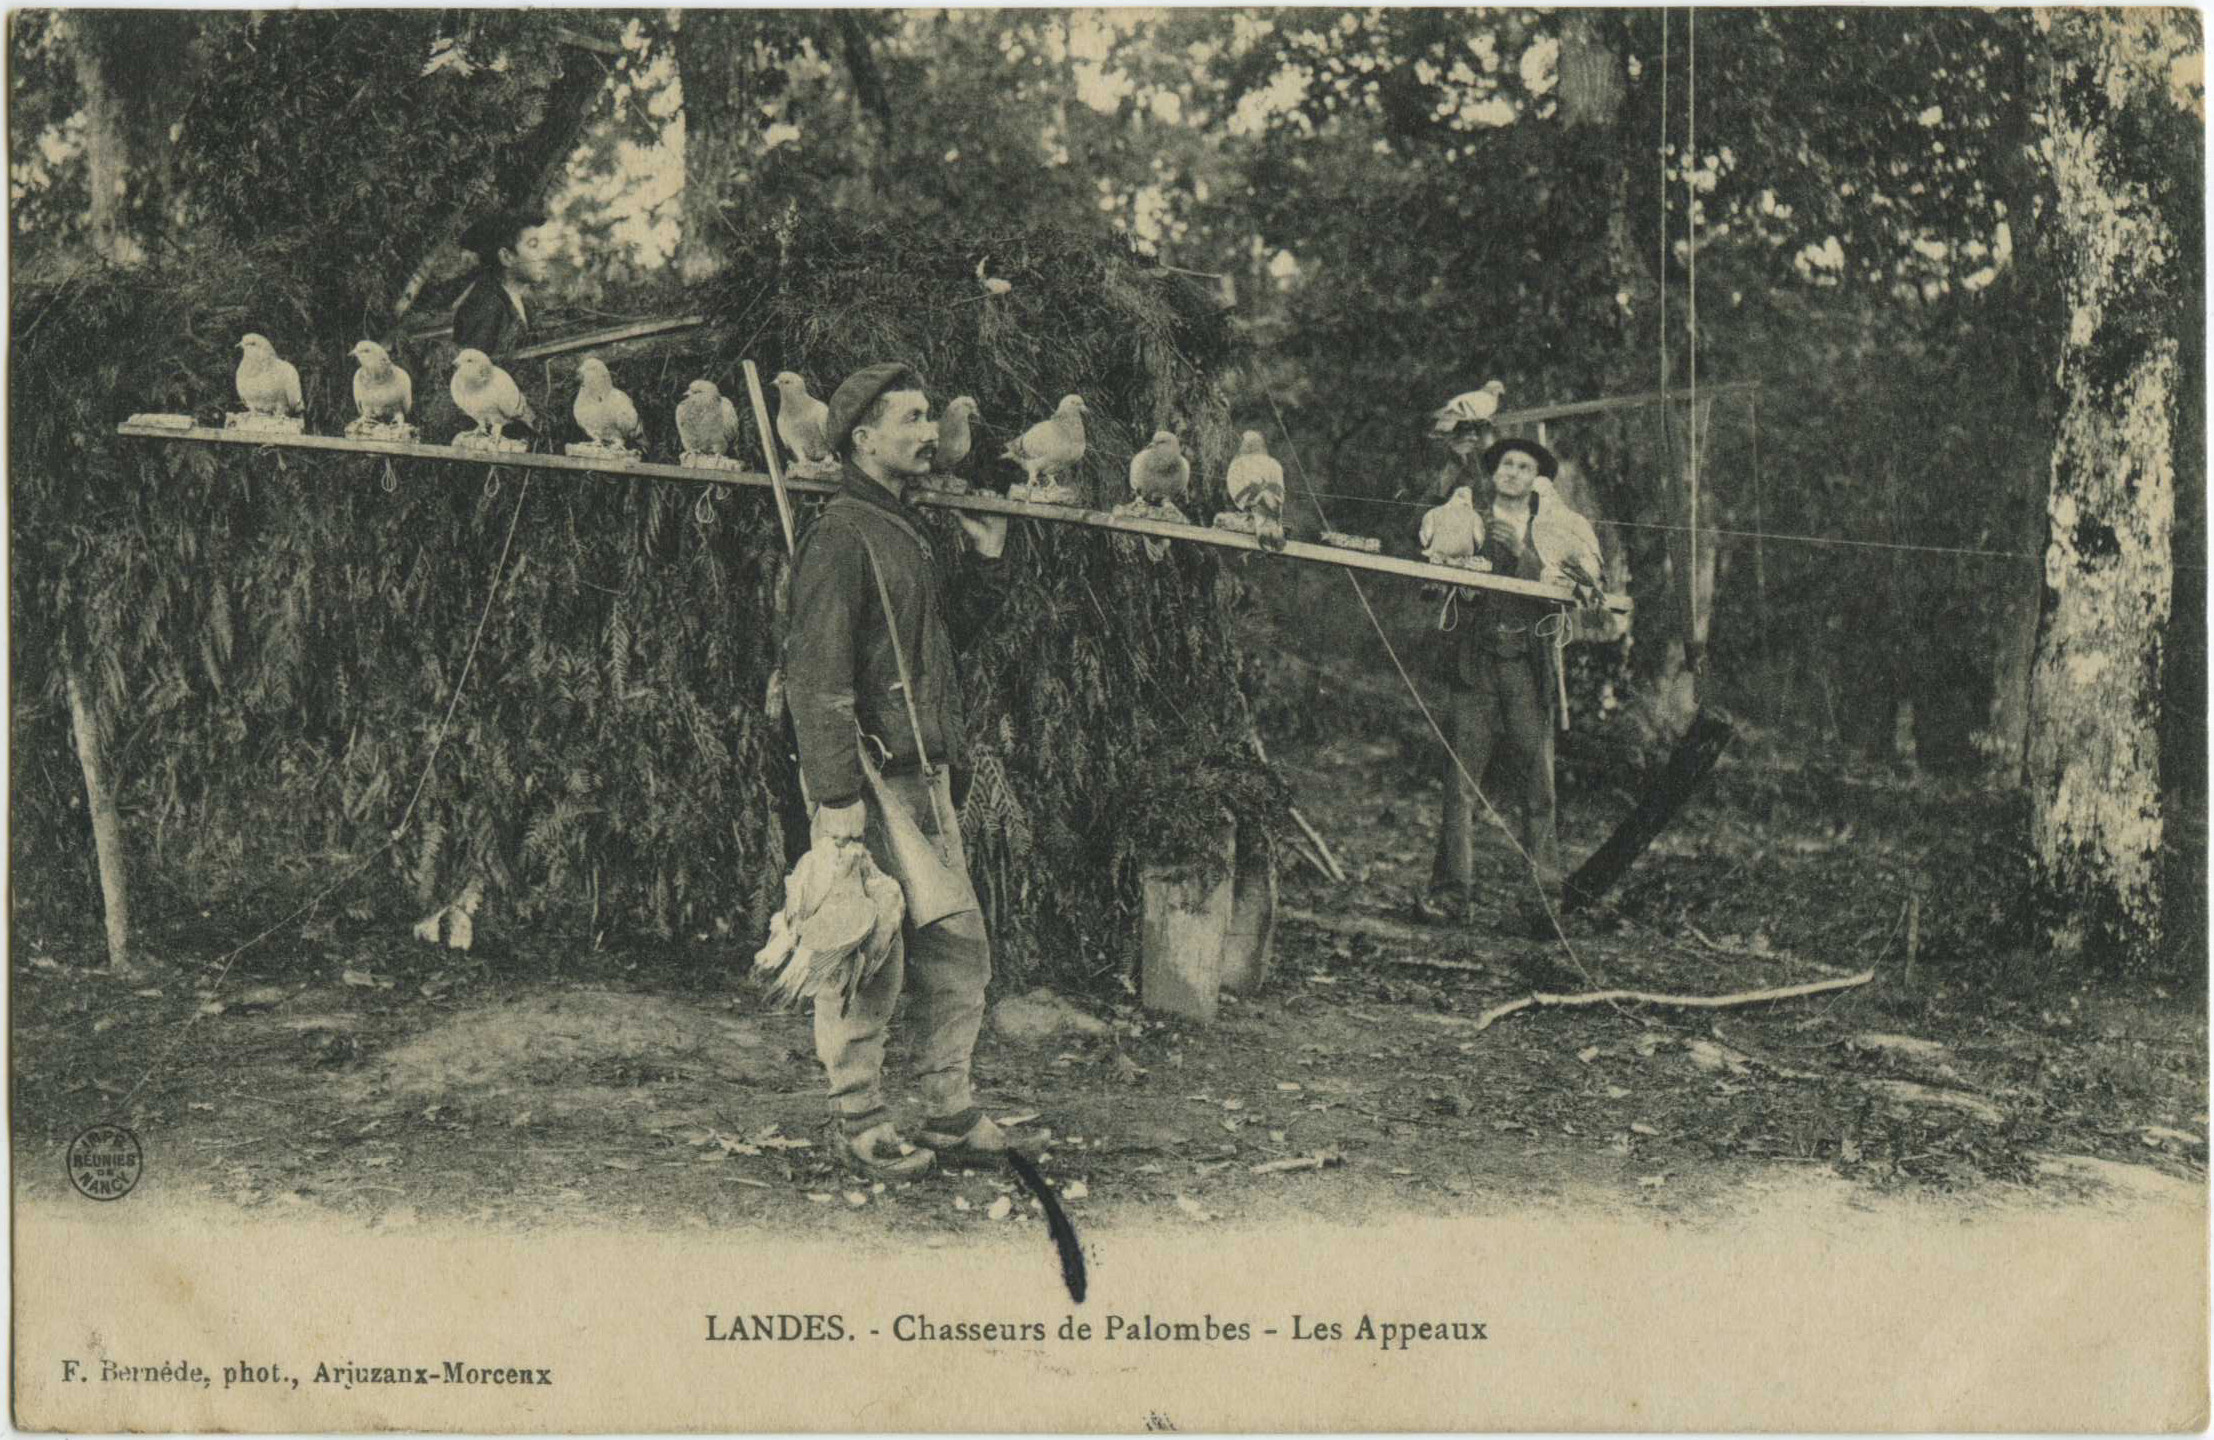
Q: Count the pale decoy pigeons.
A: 13